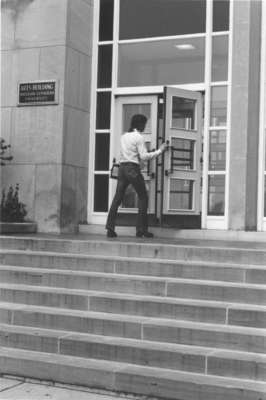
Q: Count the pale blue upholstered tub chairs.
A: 0